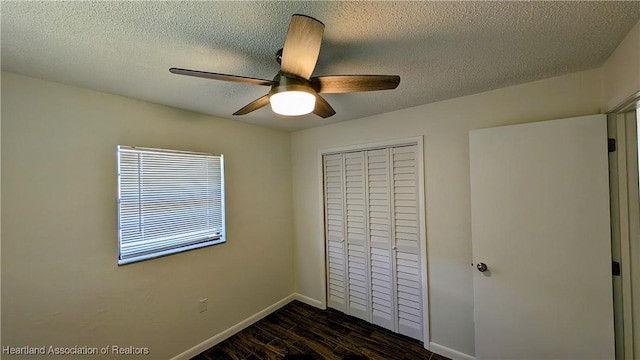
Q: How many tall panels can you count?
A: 4